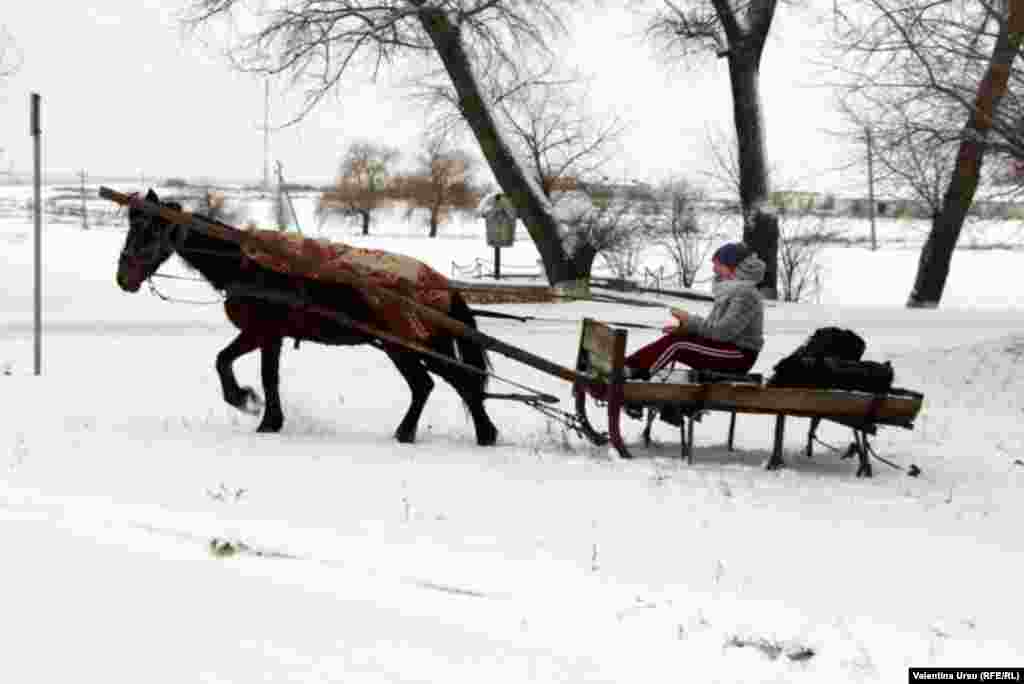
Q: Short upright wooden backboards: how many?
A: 1